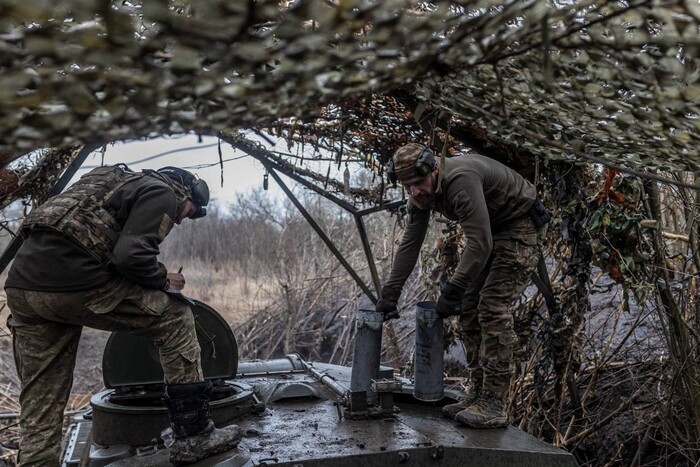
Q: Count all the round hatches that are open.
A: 1